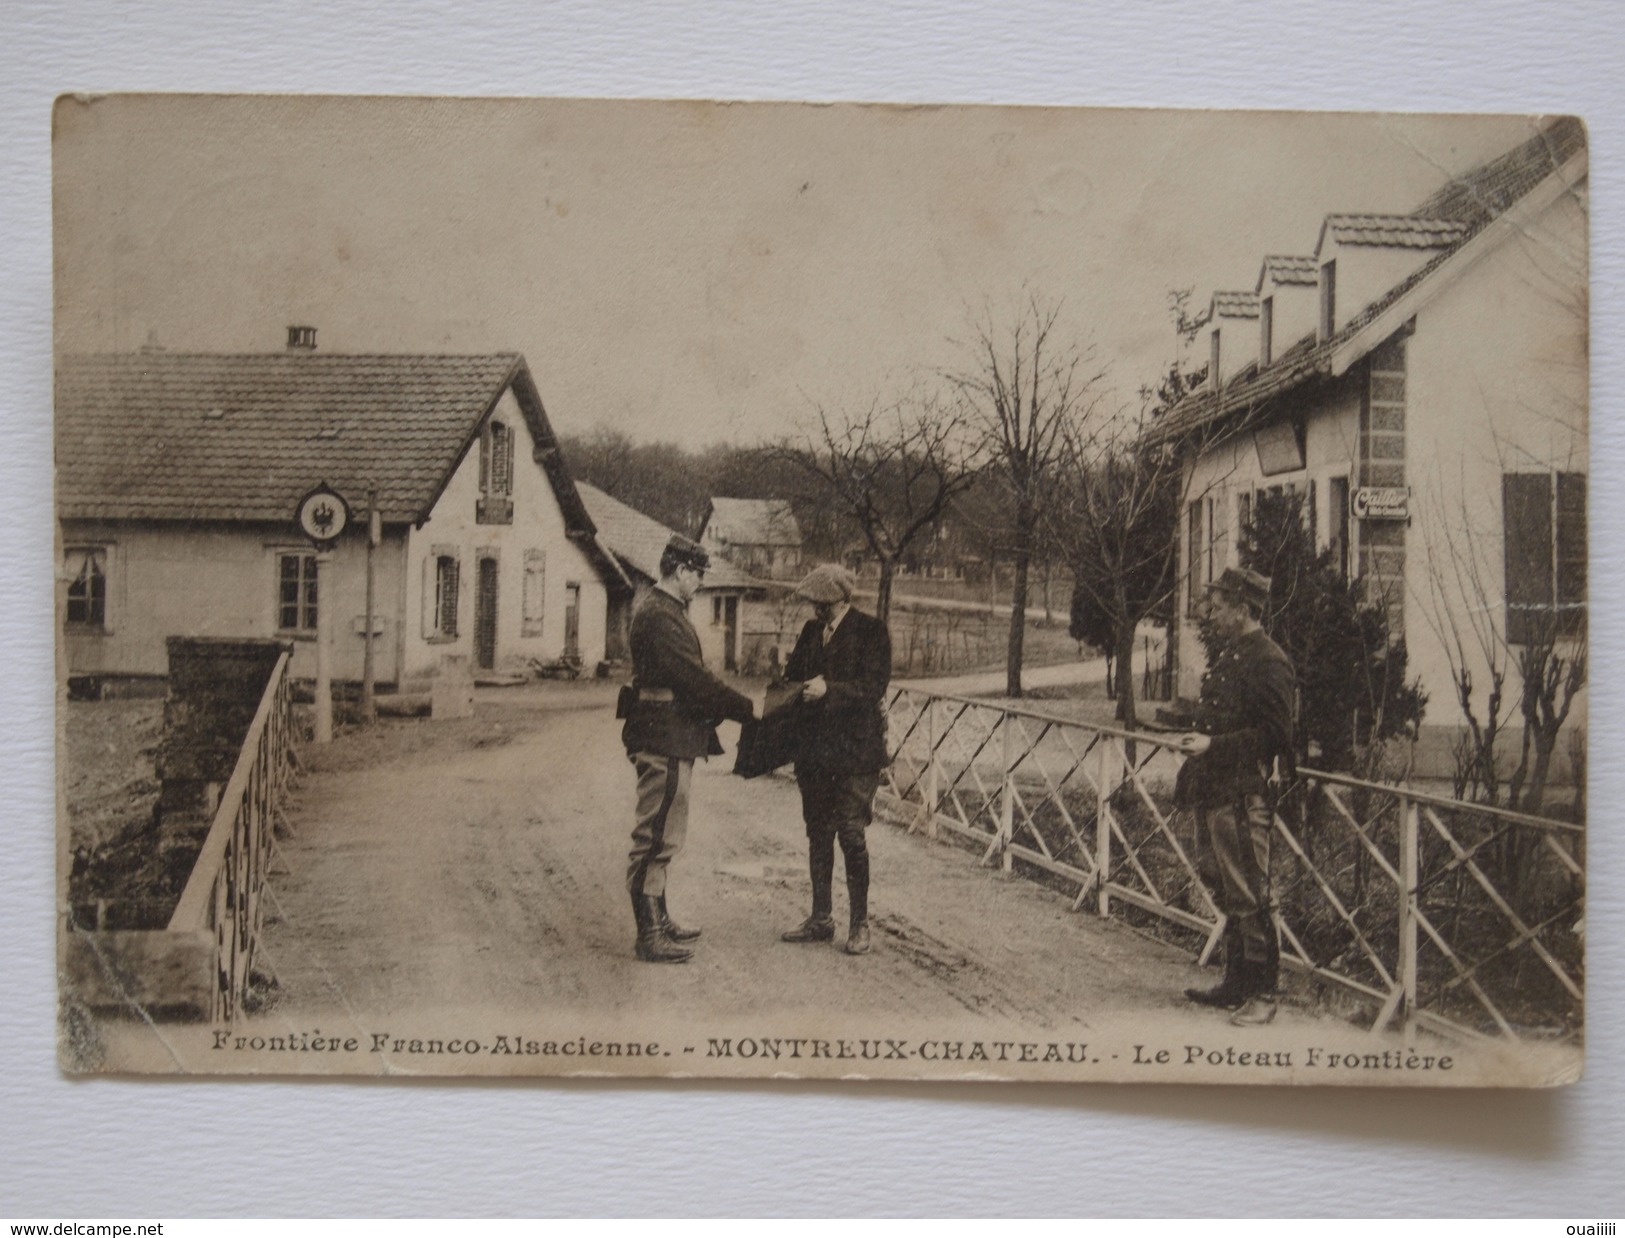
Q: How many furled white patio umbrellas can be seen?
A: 0